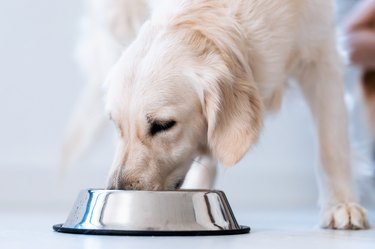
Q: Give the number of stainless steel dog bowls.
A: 1